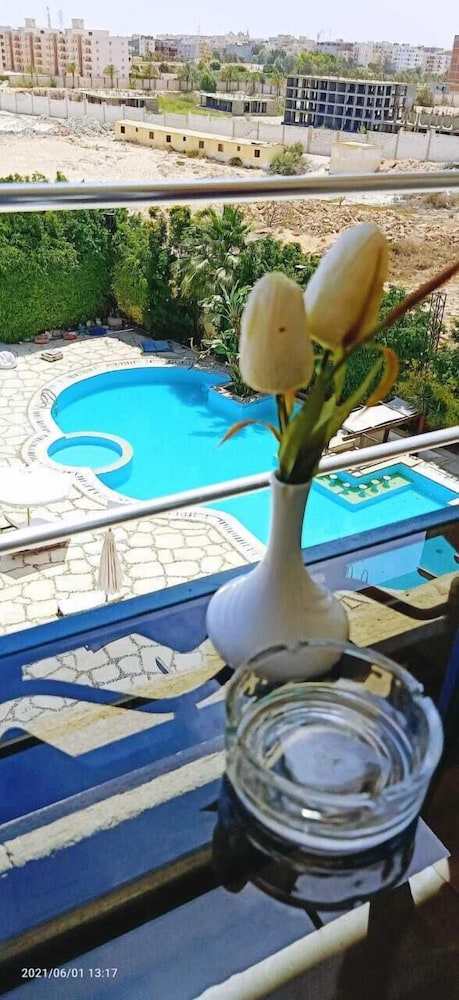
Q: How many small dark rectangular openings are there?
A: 9